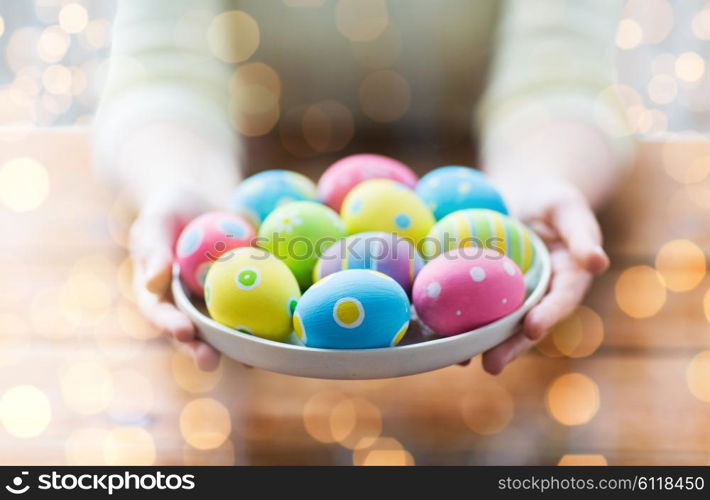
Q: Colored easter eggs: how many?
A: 11